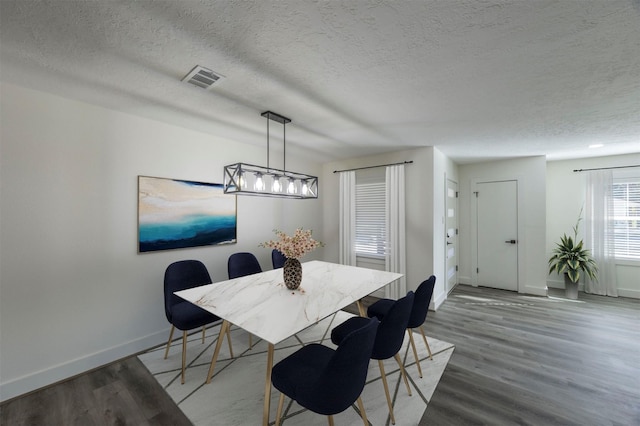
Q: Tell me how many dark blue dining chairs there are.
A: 6